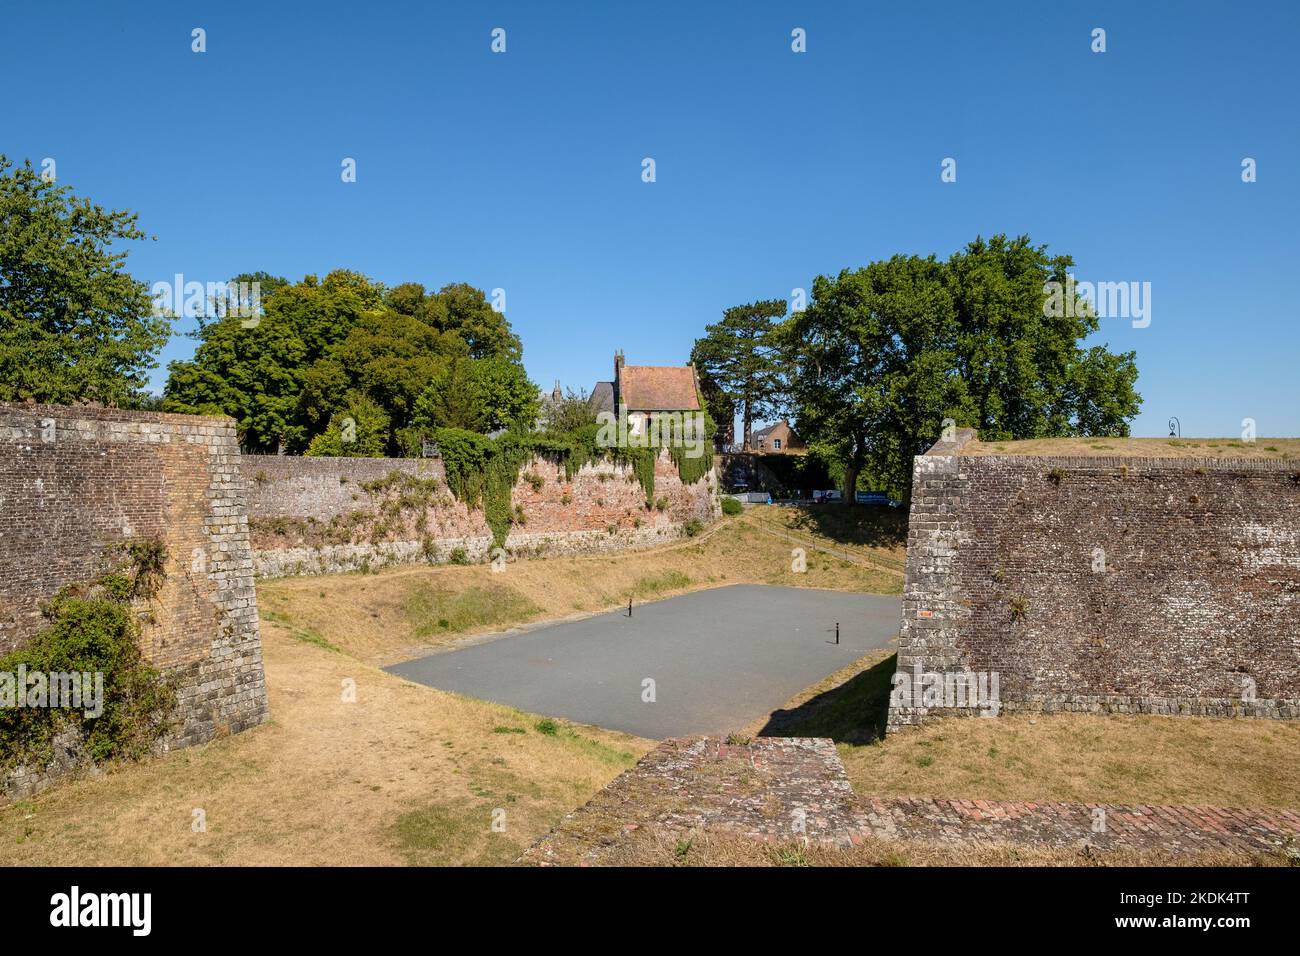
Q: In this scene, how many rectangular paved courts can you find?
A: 1